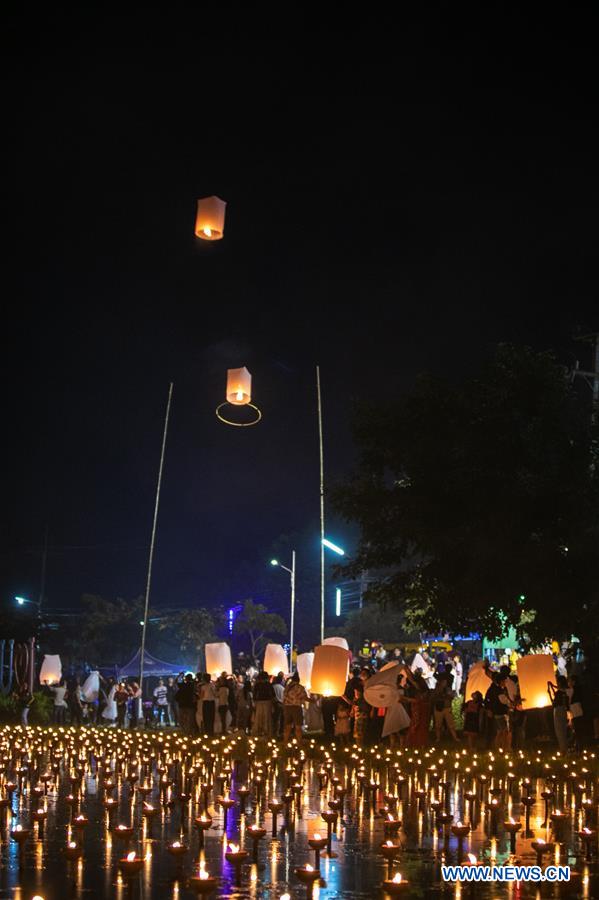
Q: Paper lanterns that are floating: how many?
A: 2